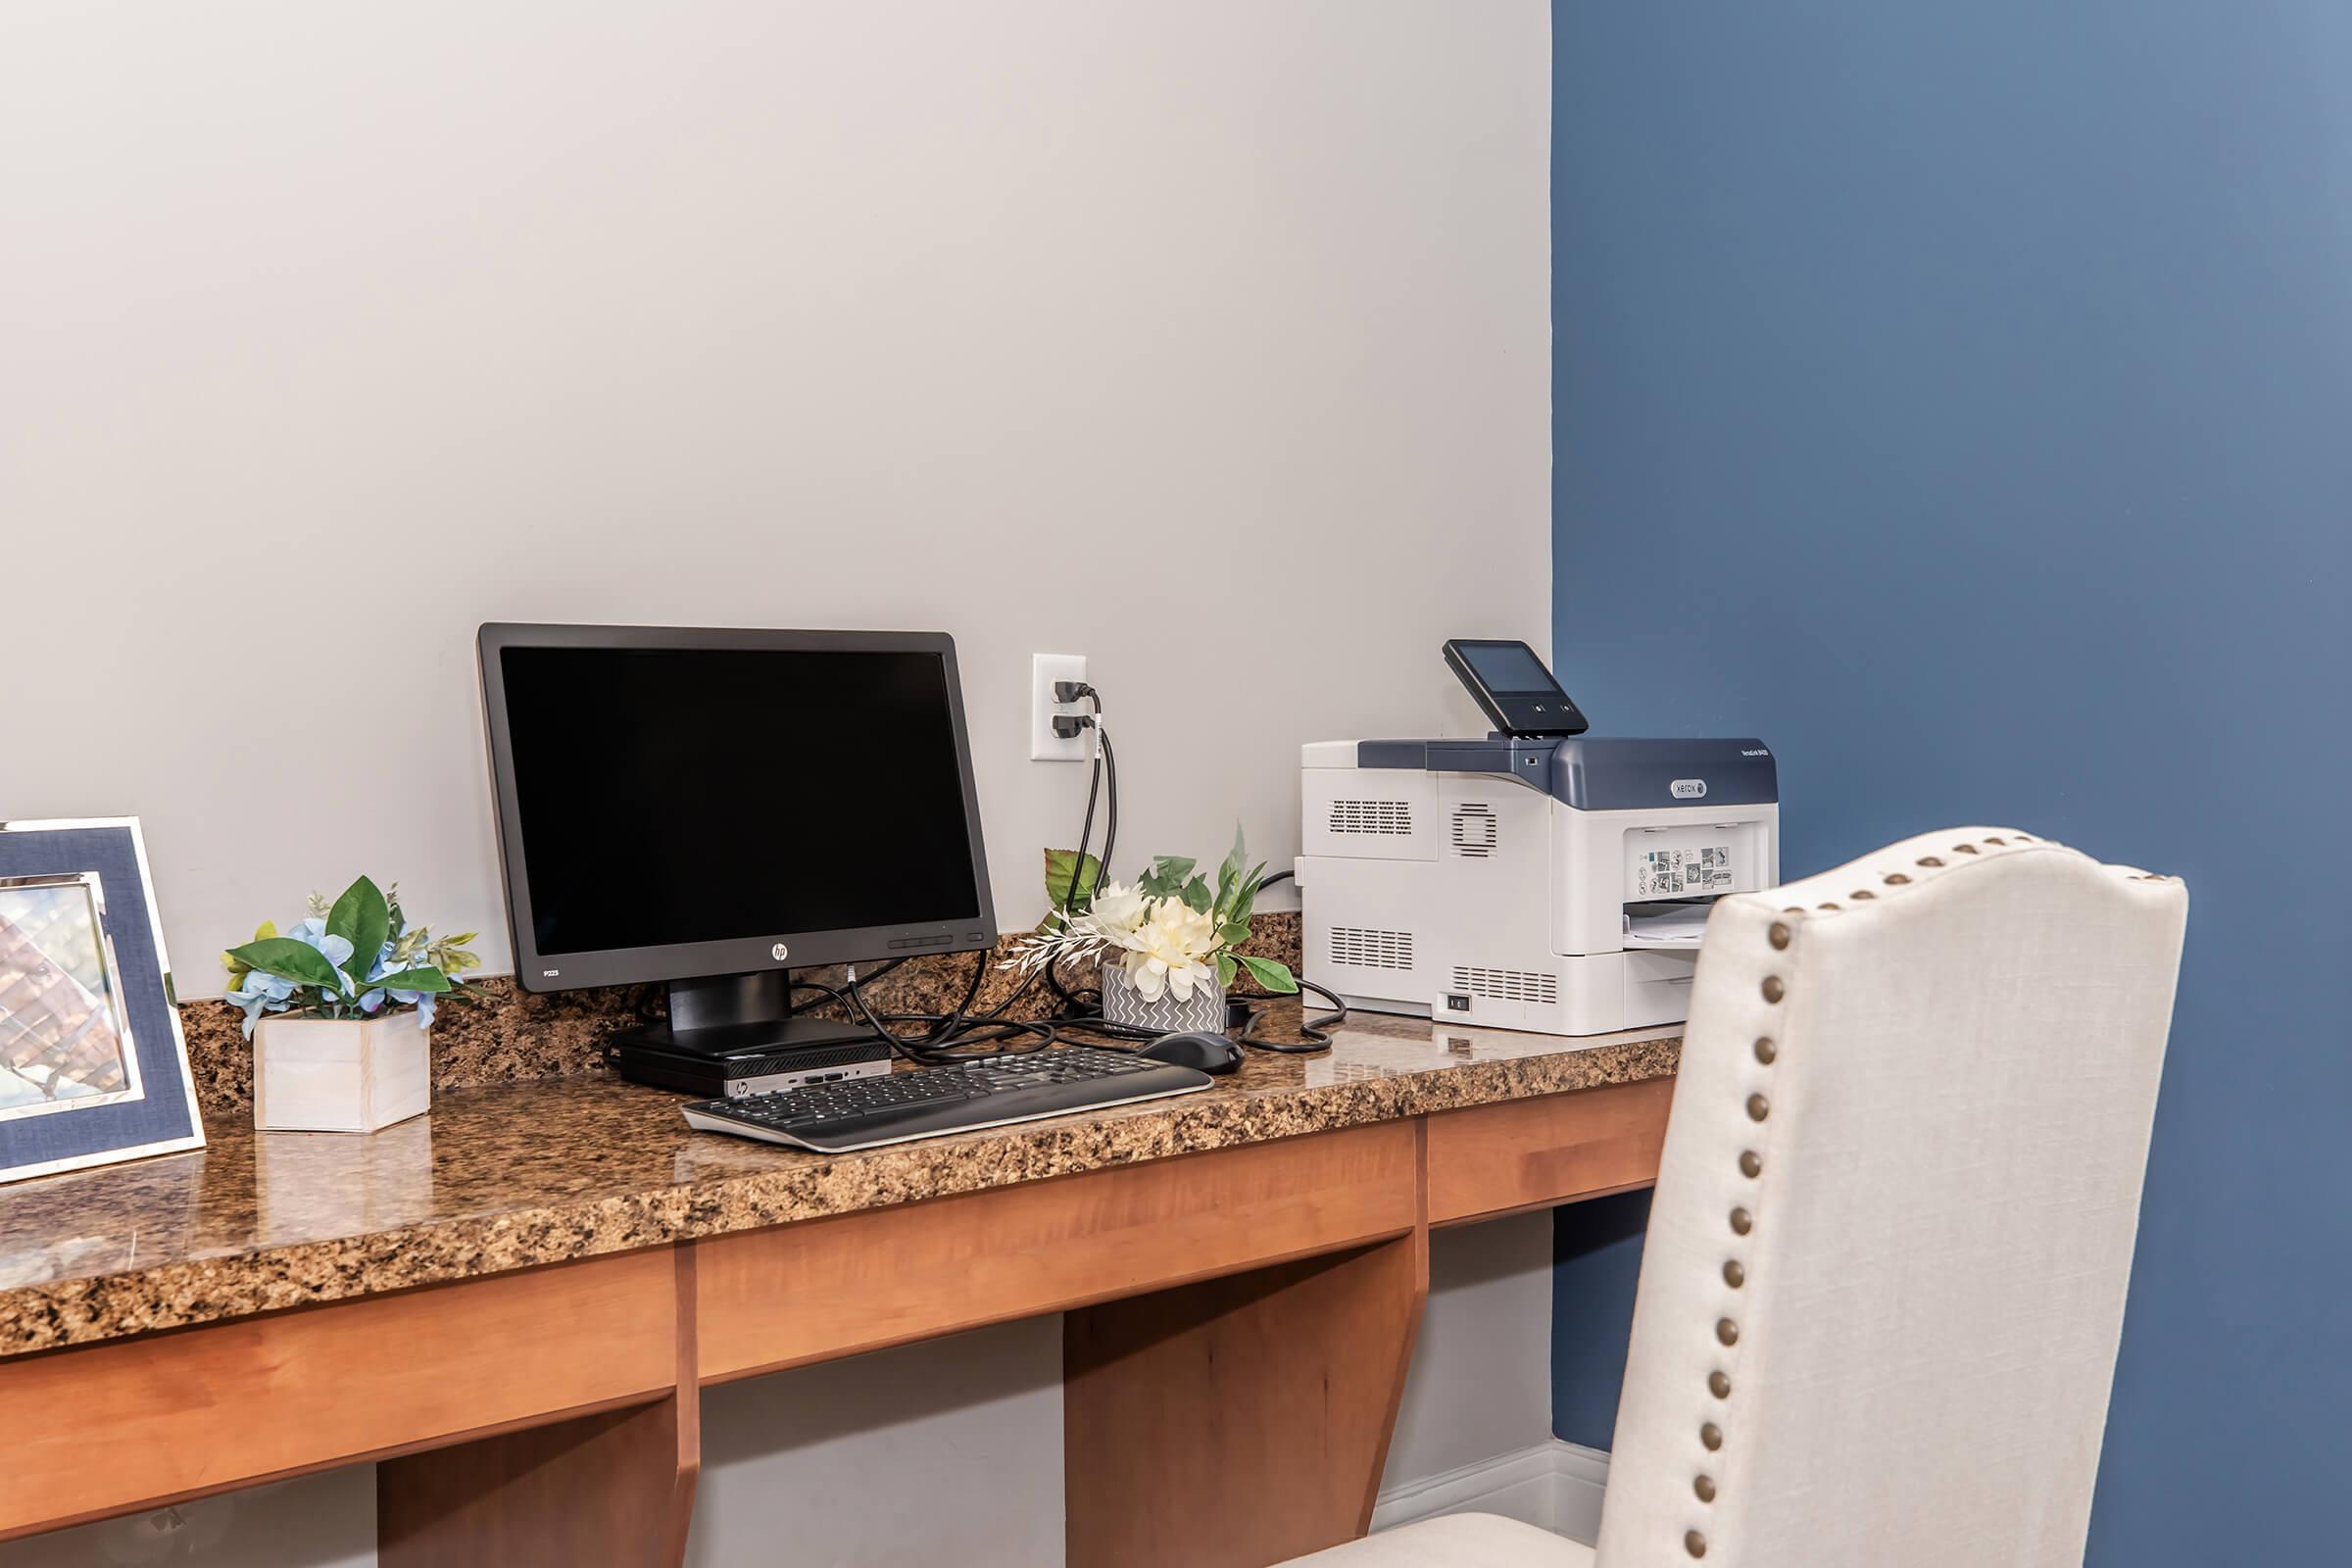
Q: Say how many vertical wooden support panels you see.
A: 2